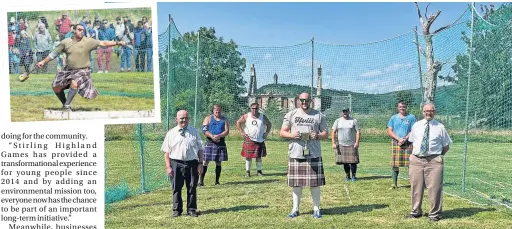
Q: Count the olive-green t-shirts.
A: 1